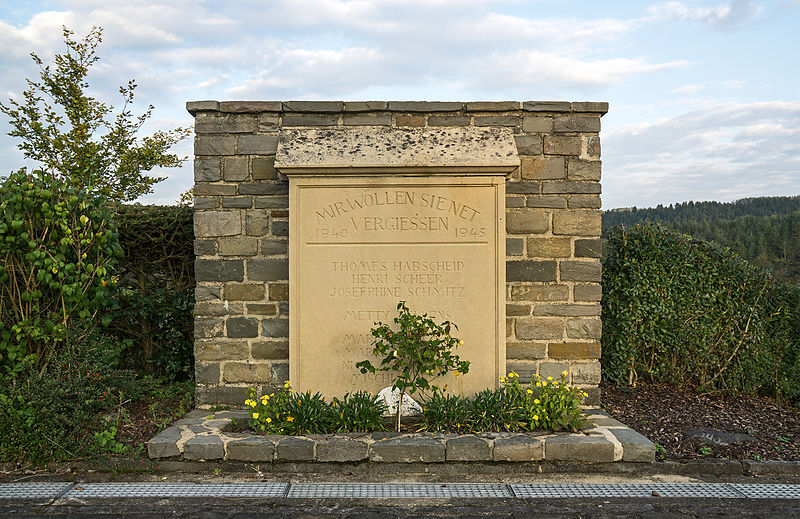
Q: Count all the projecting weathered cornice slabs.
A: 1